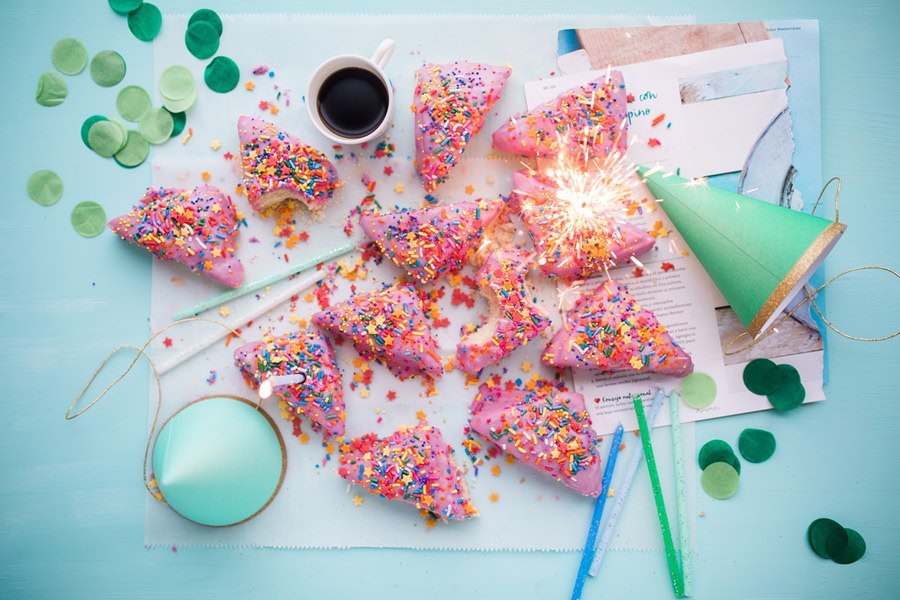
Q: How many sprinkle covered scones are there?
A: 12